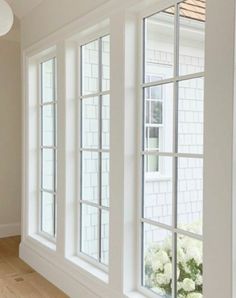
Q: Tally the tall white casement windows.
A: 3